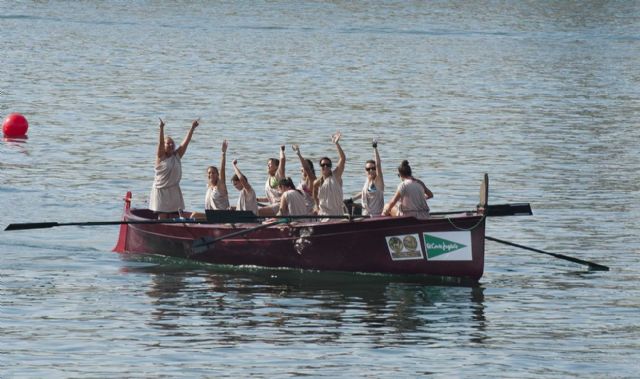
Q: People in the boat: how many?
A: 9